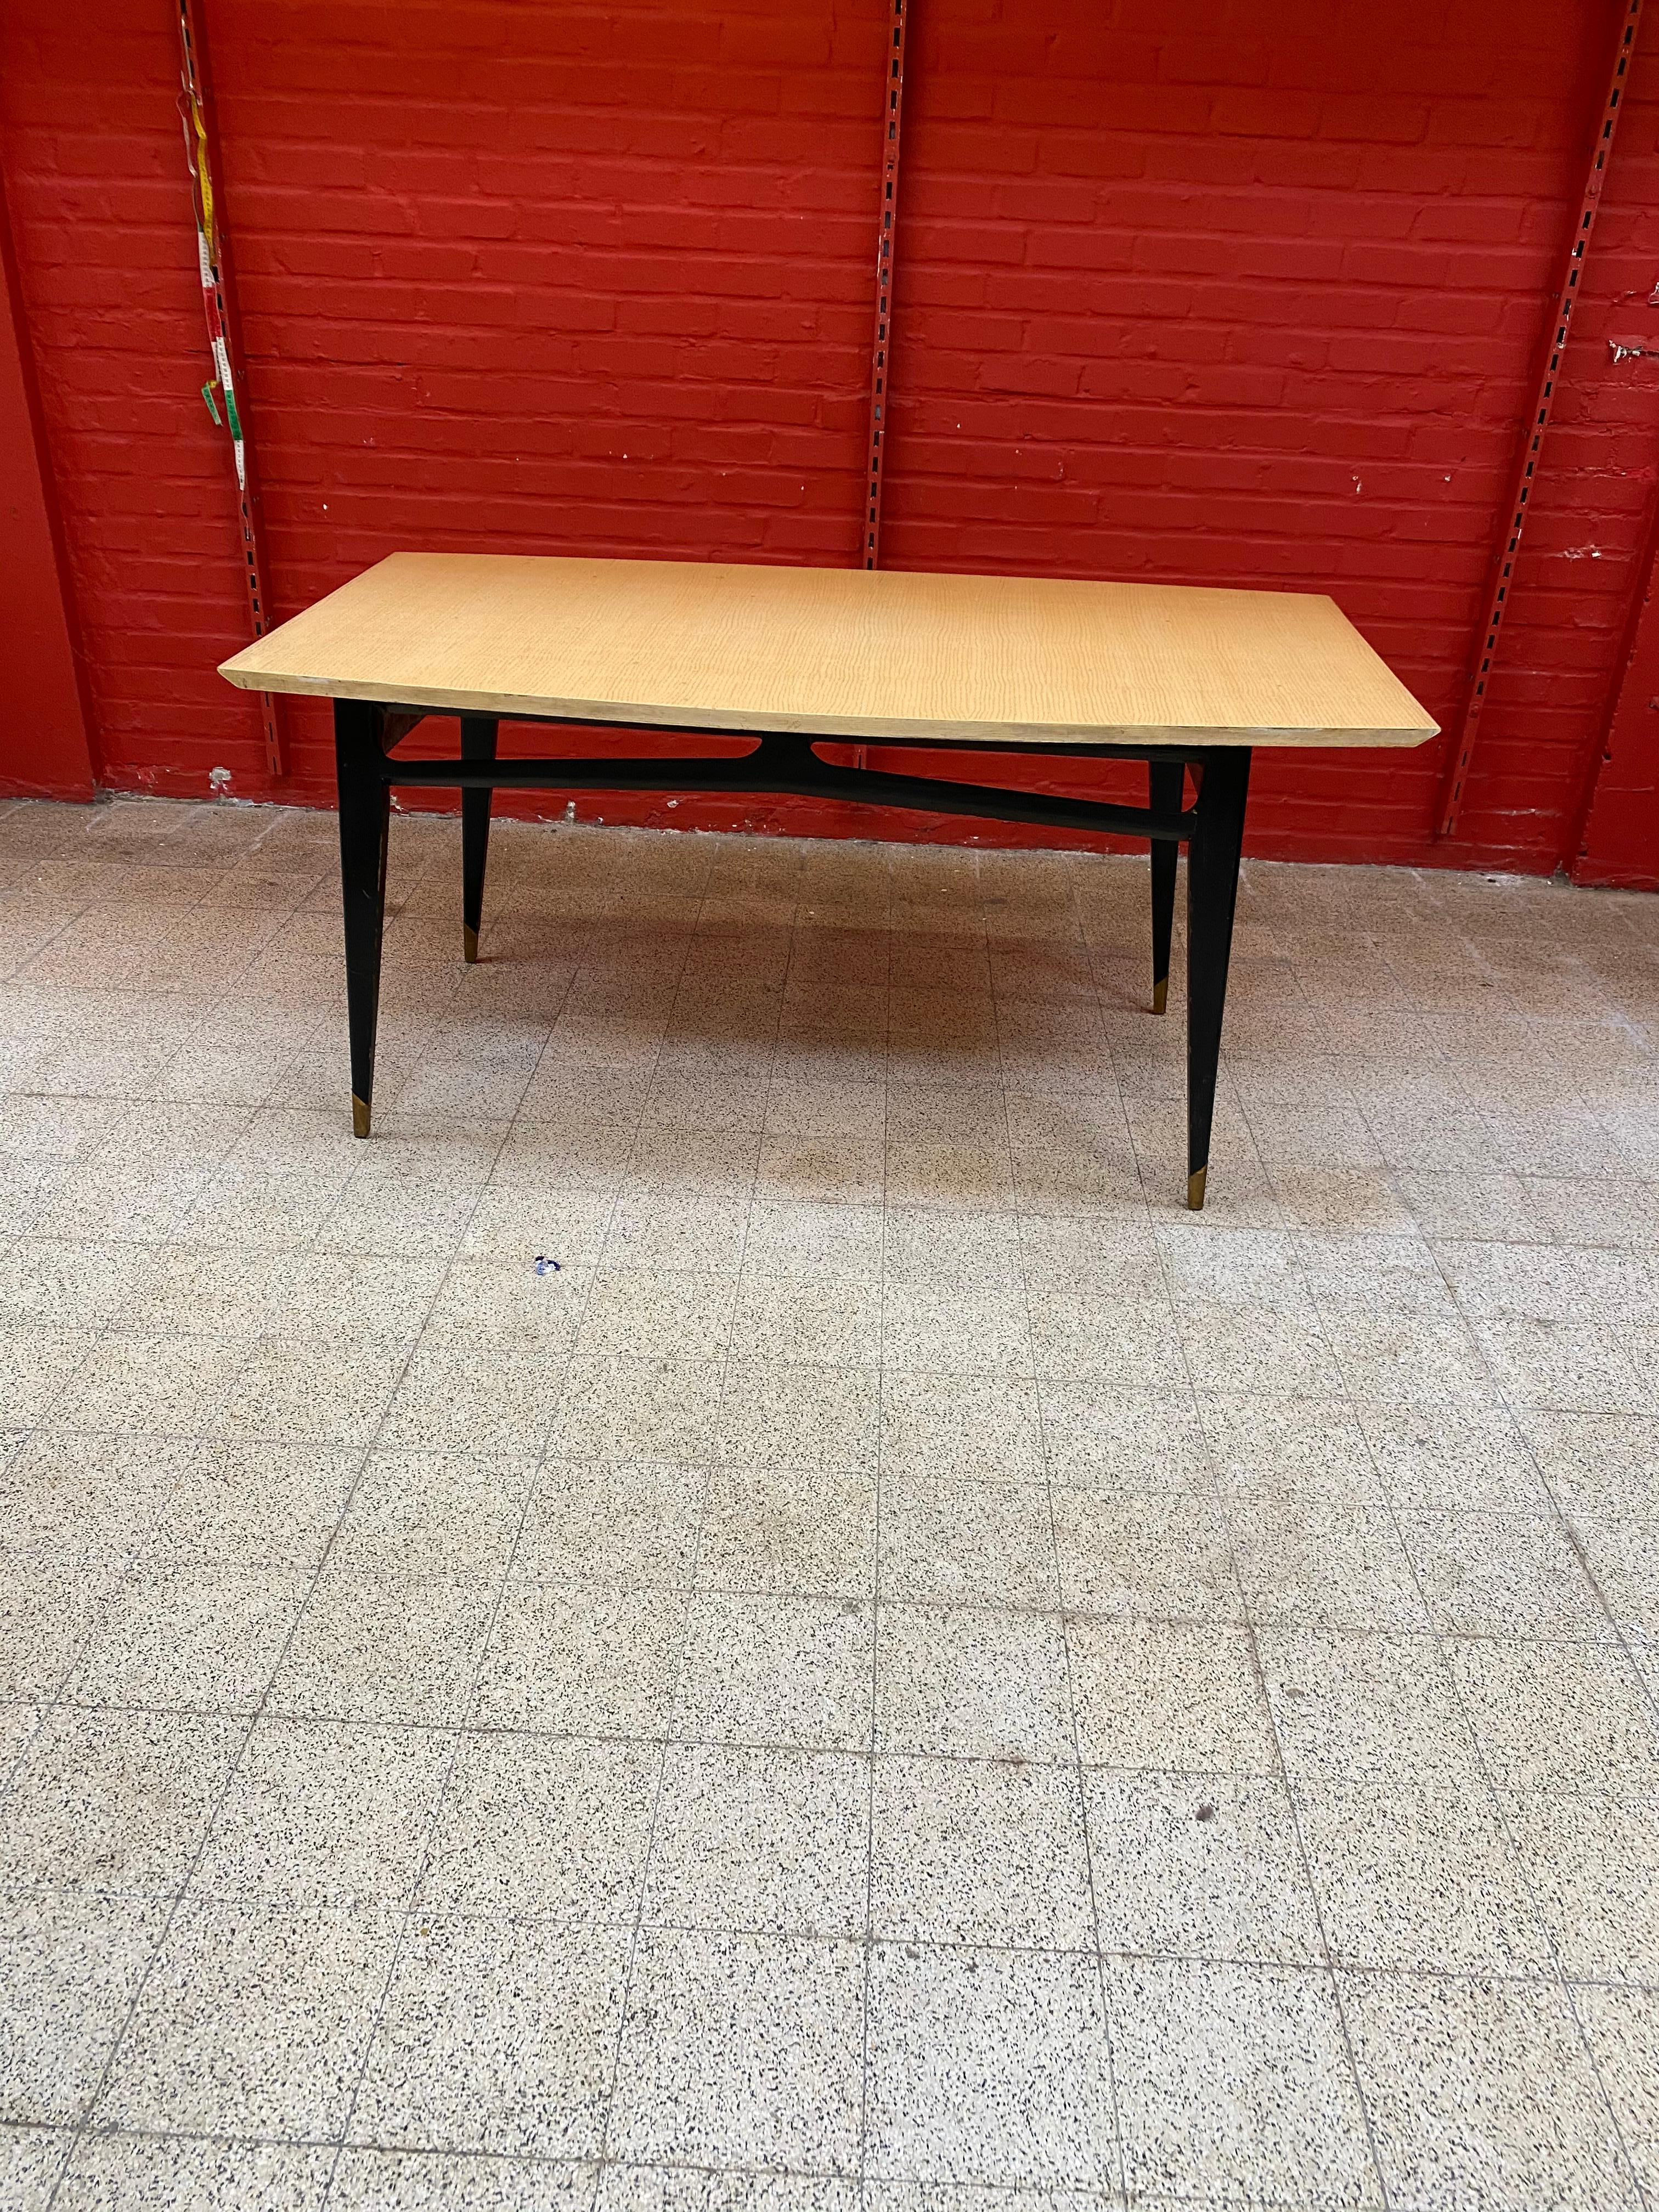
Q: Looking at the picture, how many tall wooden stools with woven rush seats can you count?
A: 0